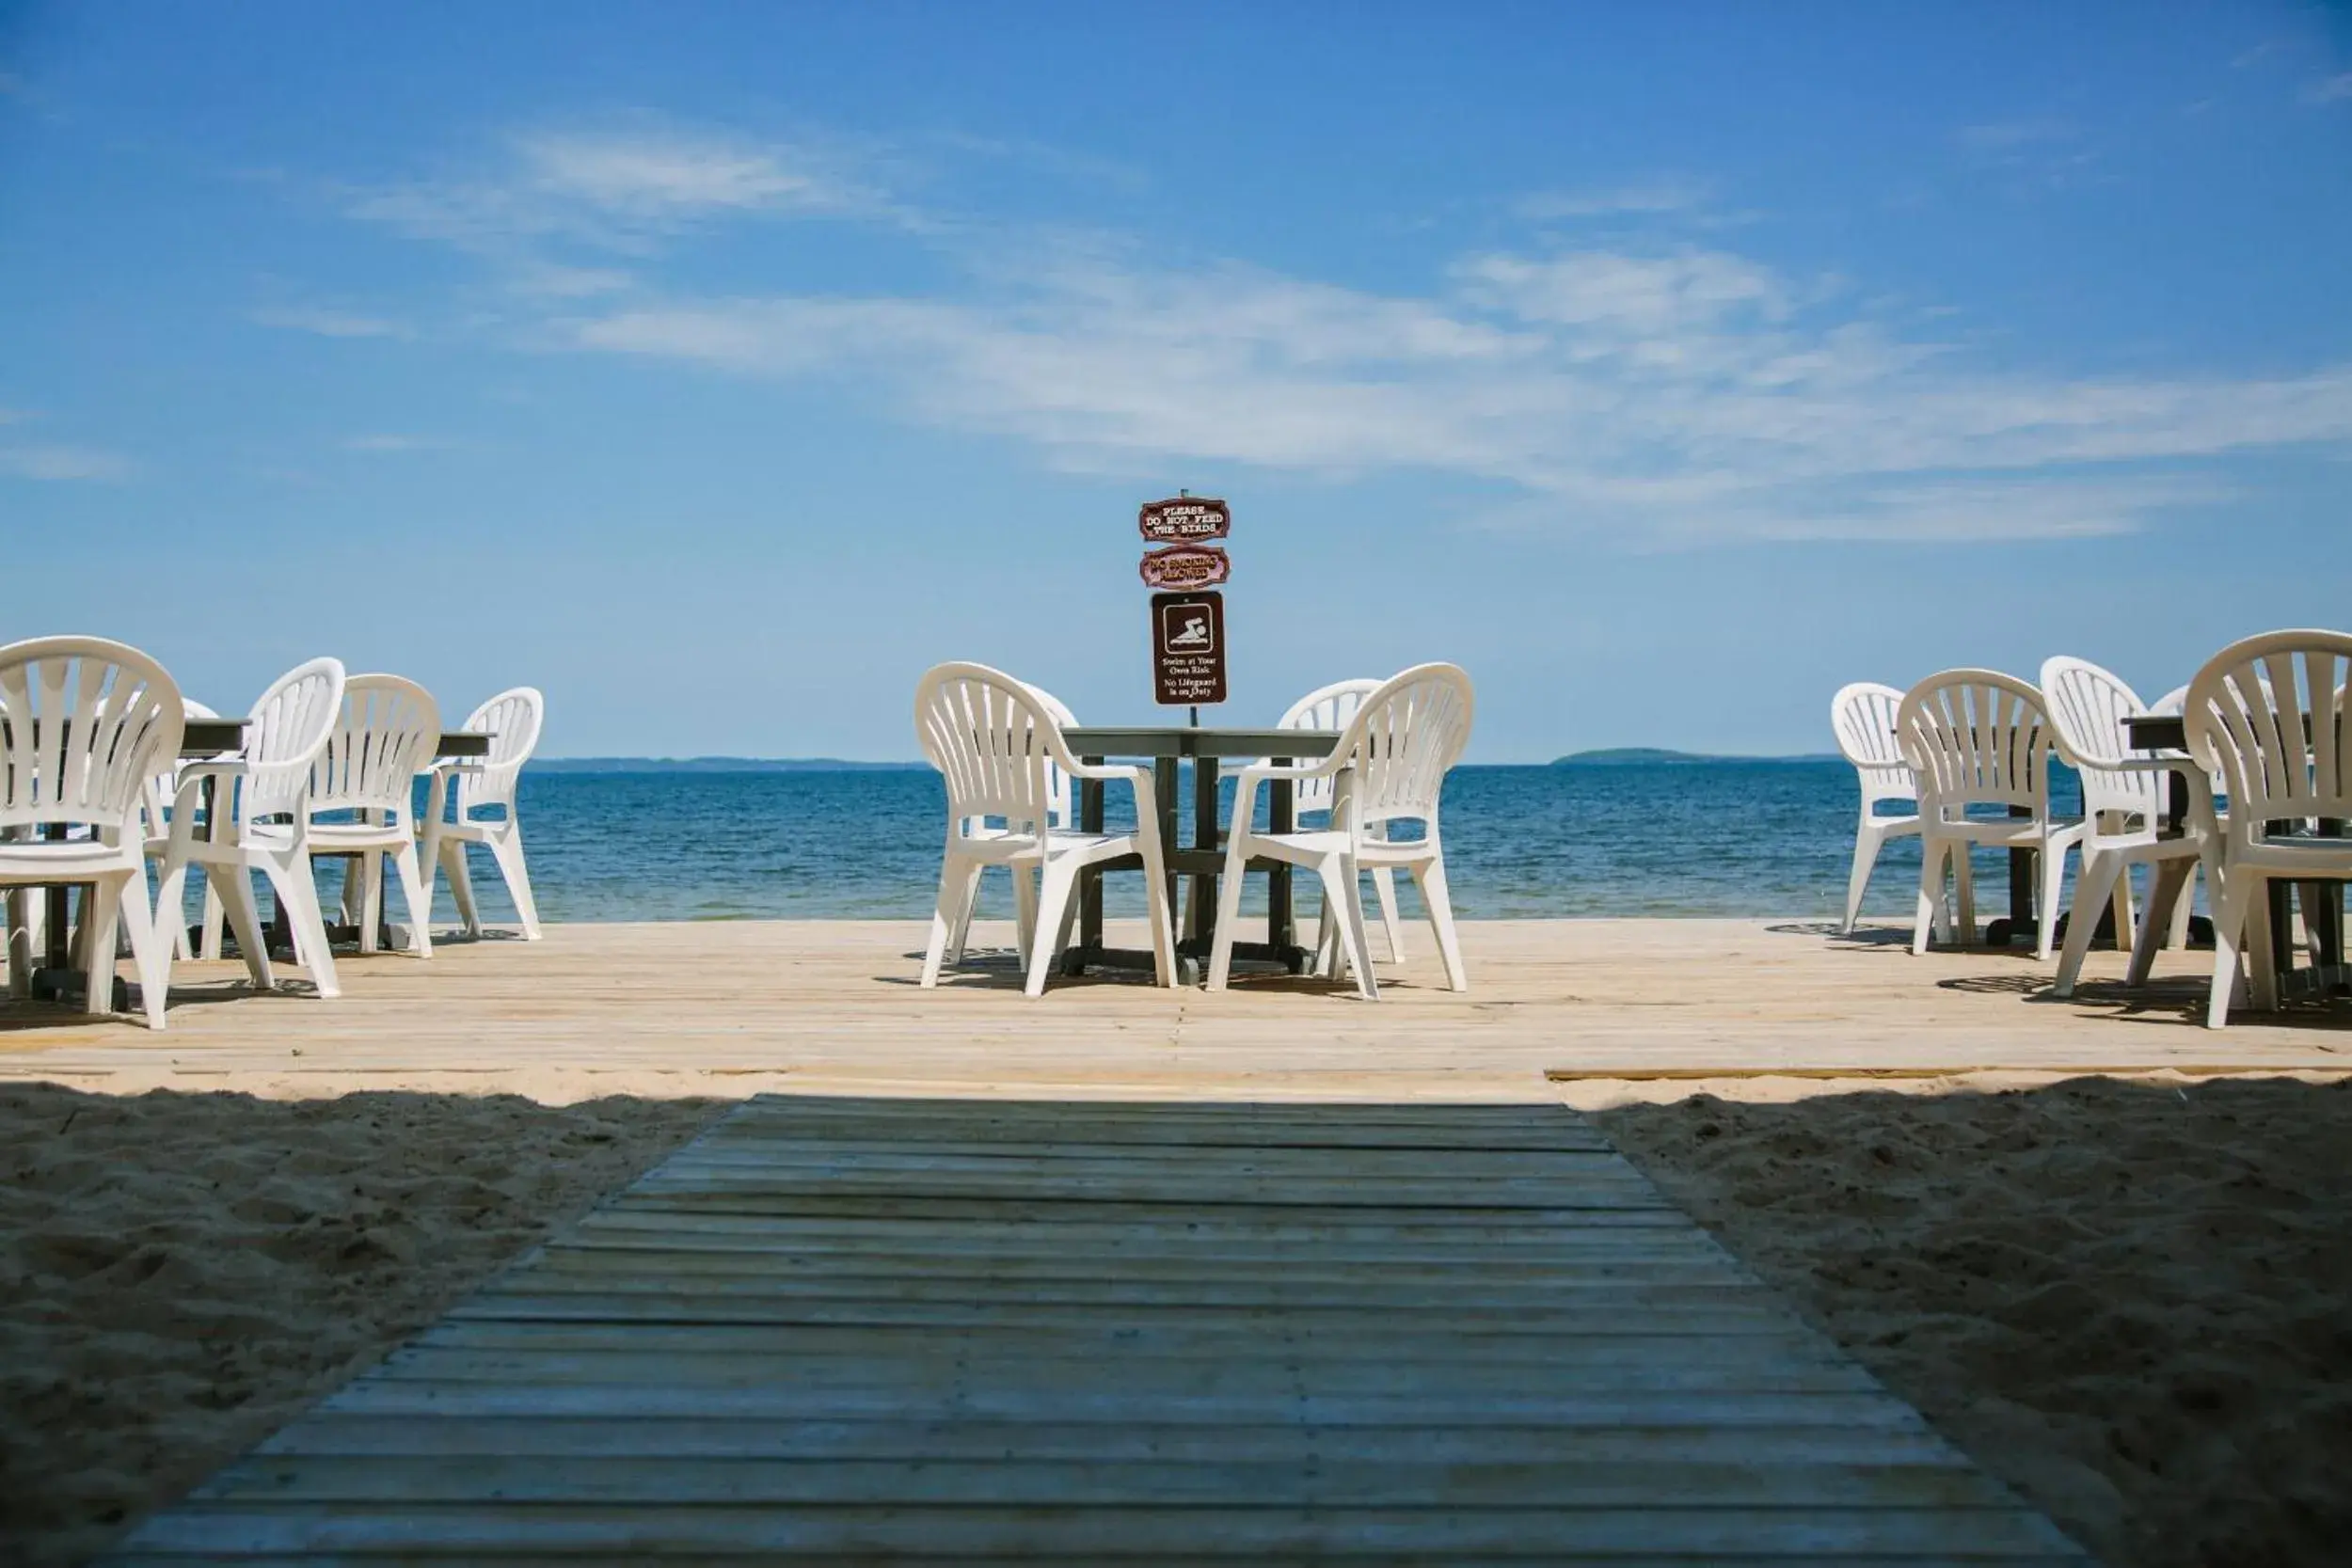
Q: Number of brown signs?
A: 3